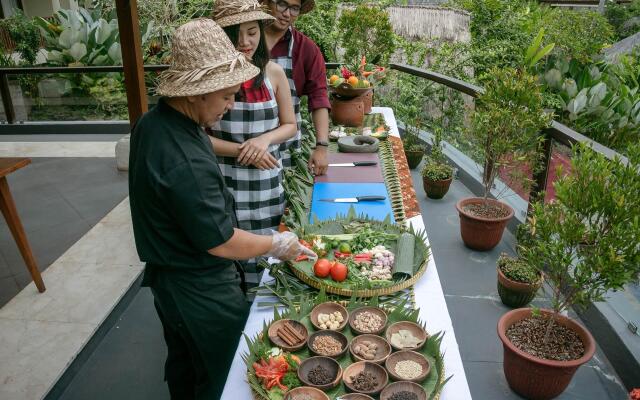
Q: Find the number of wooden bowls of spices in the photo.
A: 12